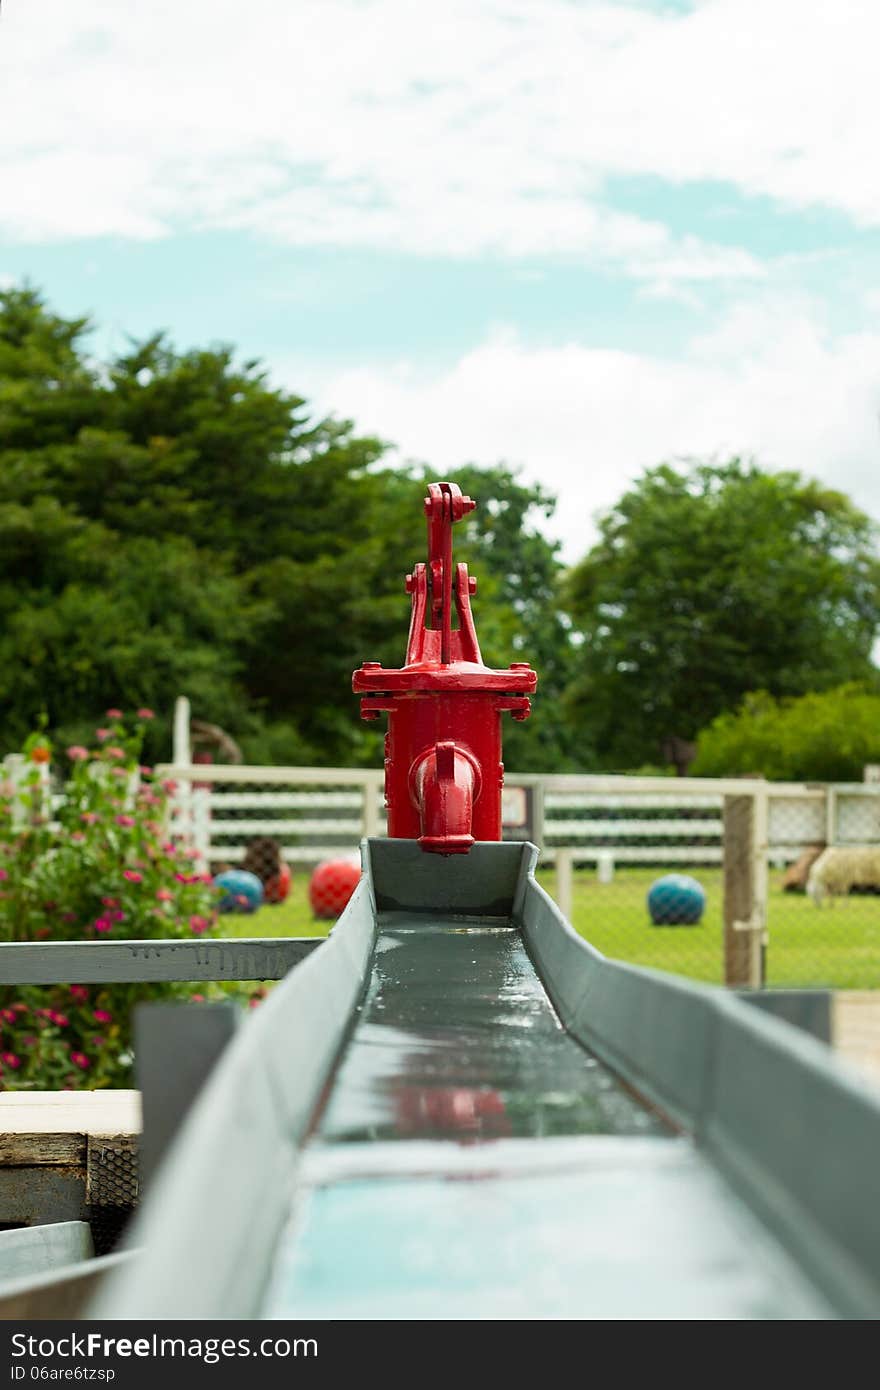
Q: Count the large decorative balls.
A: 4